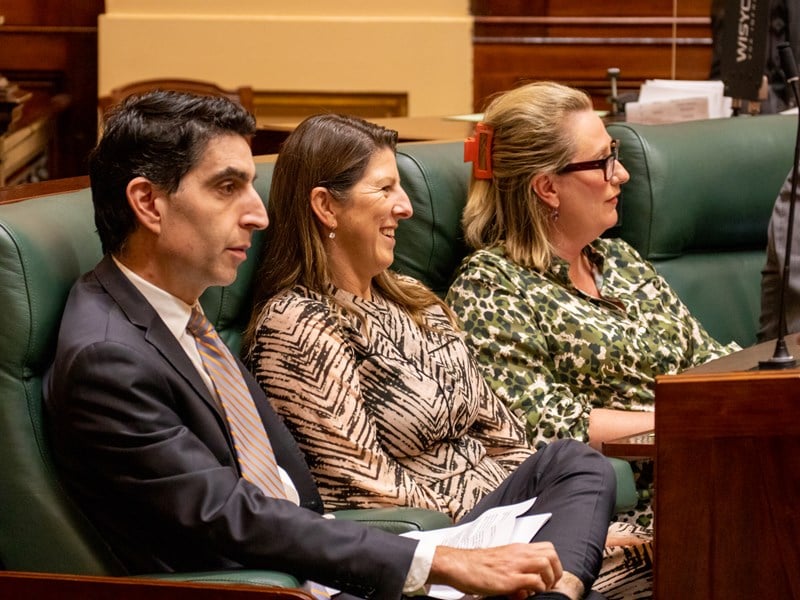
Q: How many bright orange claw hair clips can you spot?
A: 1